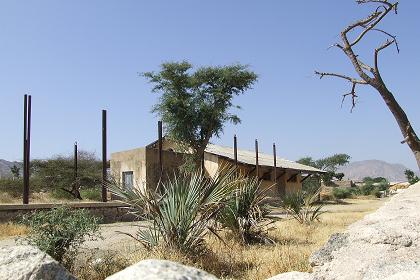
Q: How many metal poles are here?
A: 8